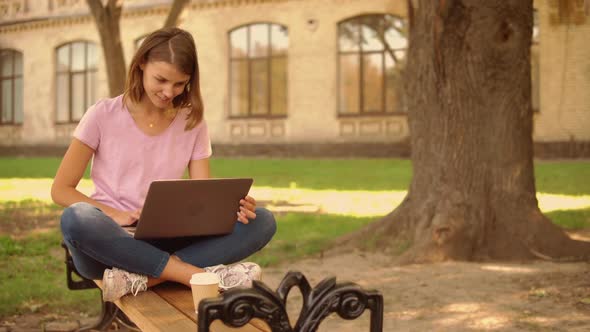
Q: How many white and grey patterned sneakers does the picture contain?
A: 2